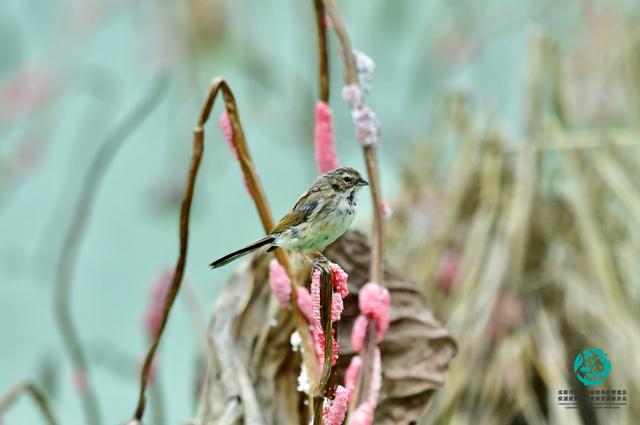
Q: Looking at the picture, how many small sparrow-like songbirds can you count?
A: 1